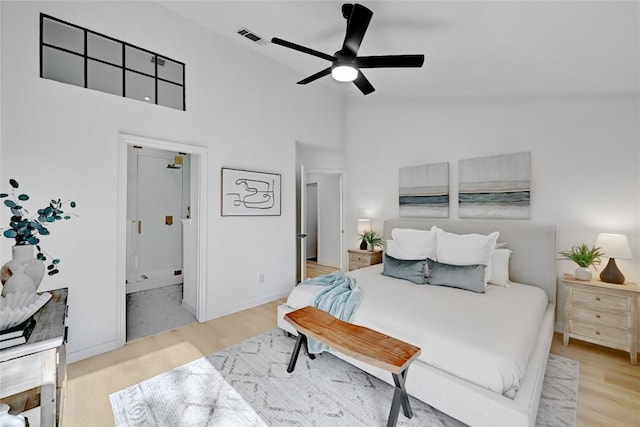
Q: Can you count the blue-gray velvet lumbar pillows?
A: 2